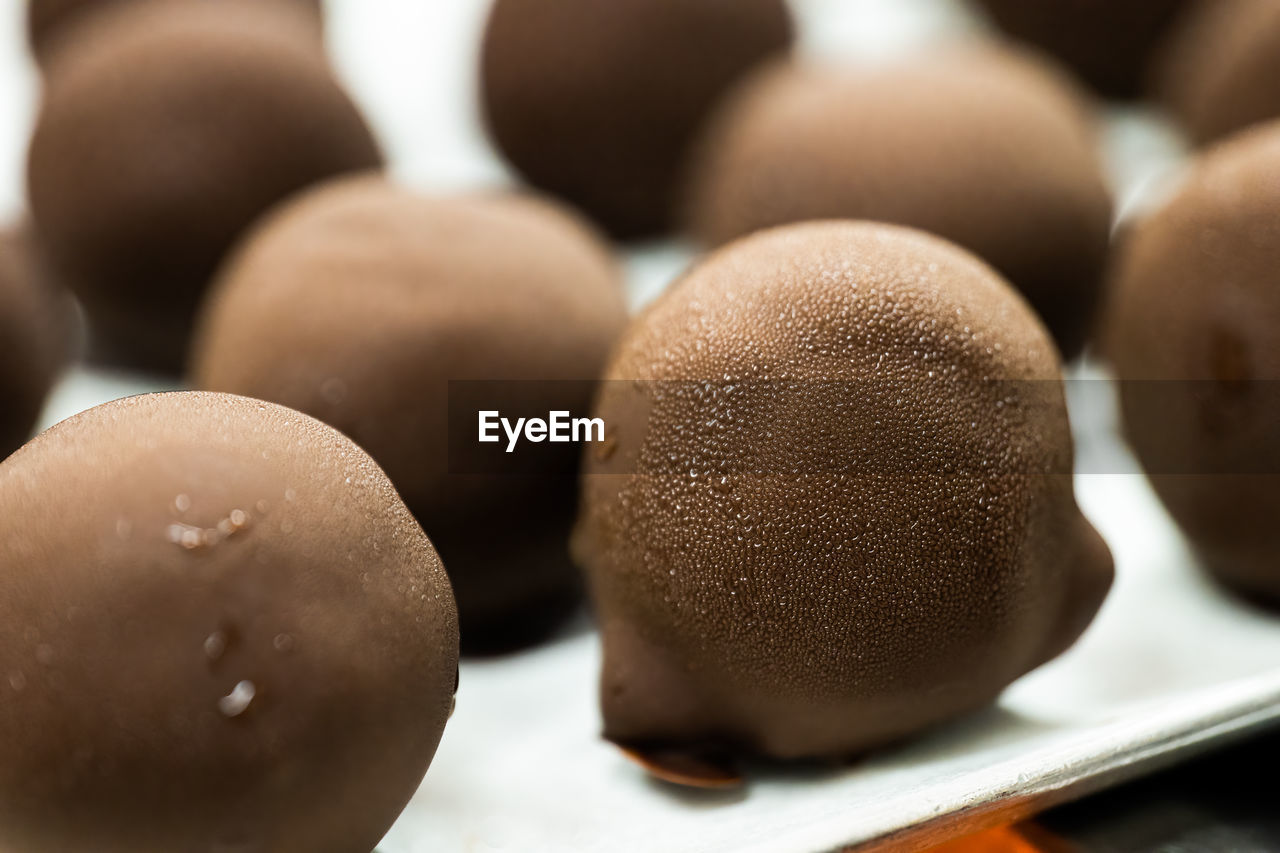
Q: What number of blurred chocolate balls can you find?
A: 9